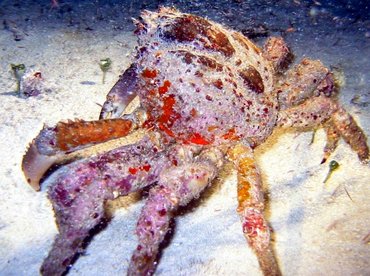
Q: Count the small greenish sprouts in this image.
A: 3